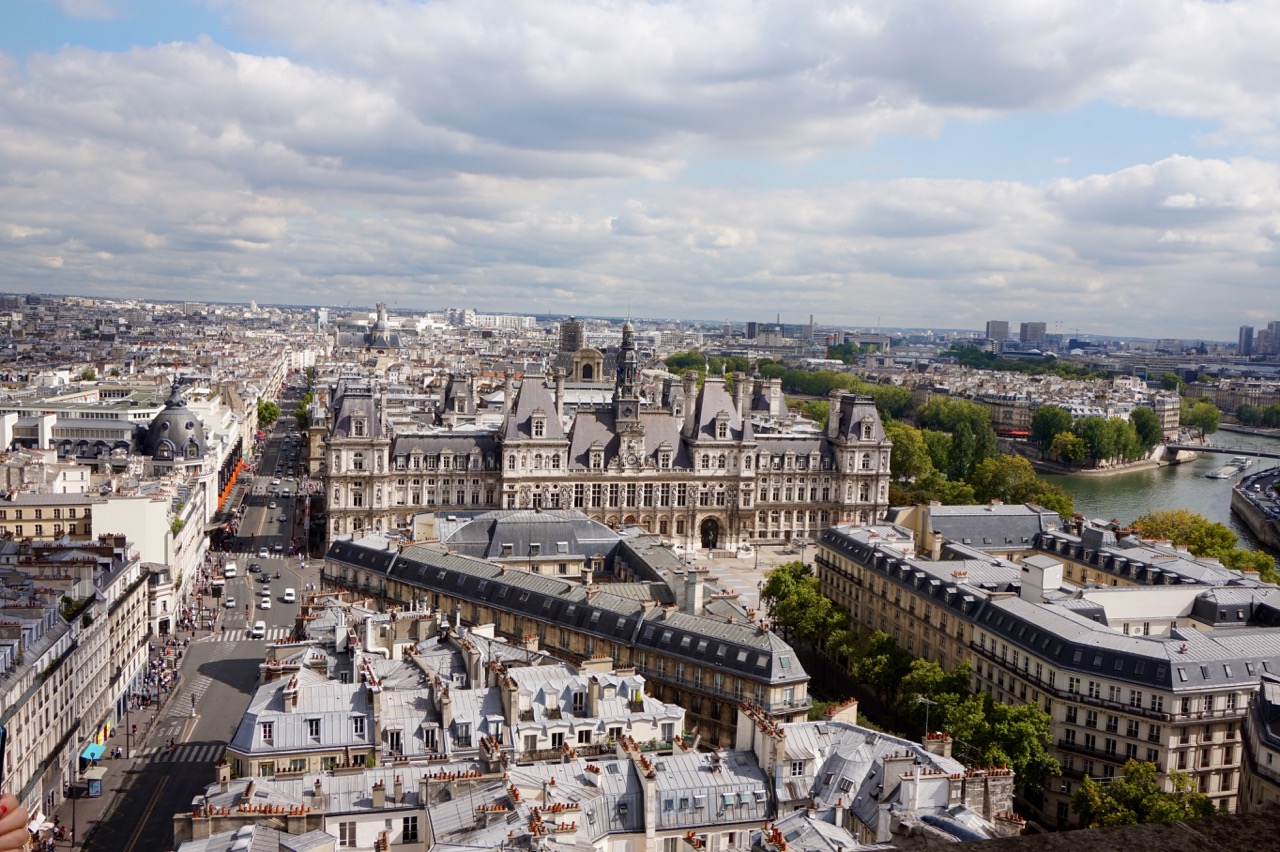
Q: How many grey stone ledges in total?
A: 1